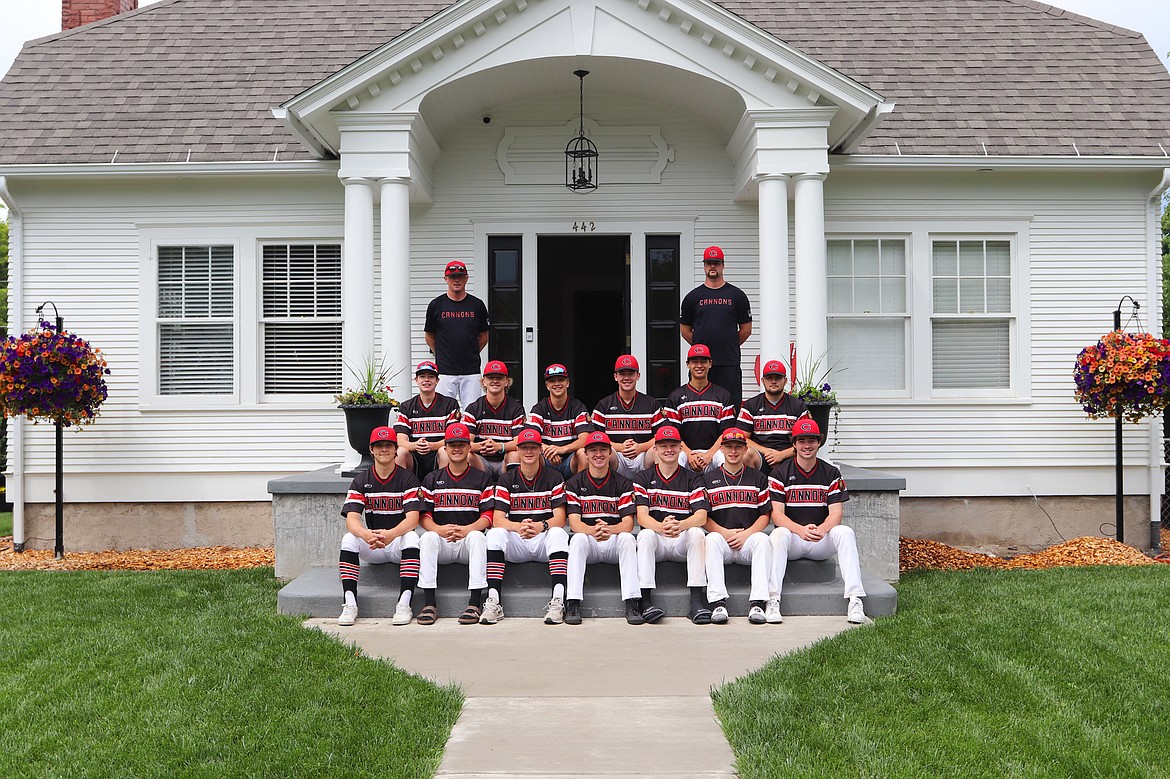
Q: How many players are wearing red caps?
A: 13